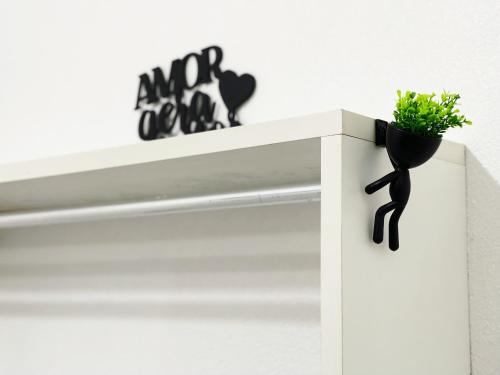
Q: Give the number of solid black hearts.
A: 1